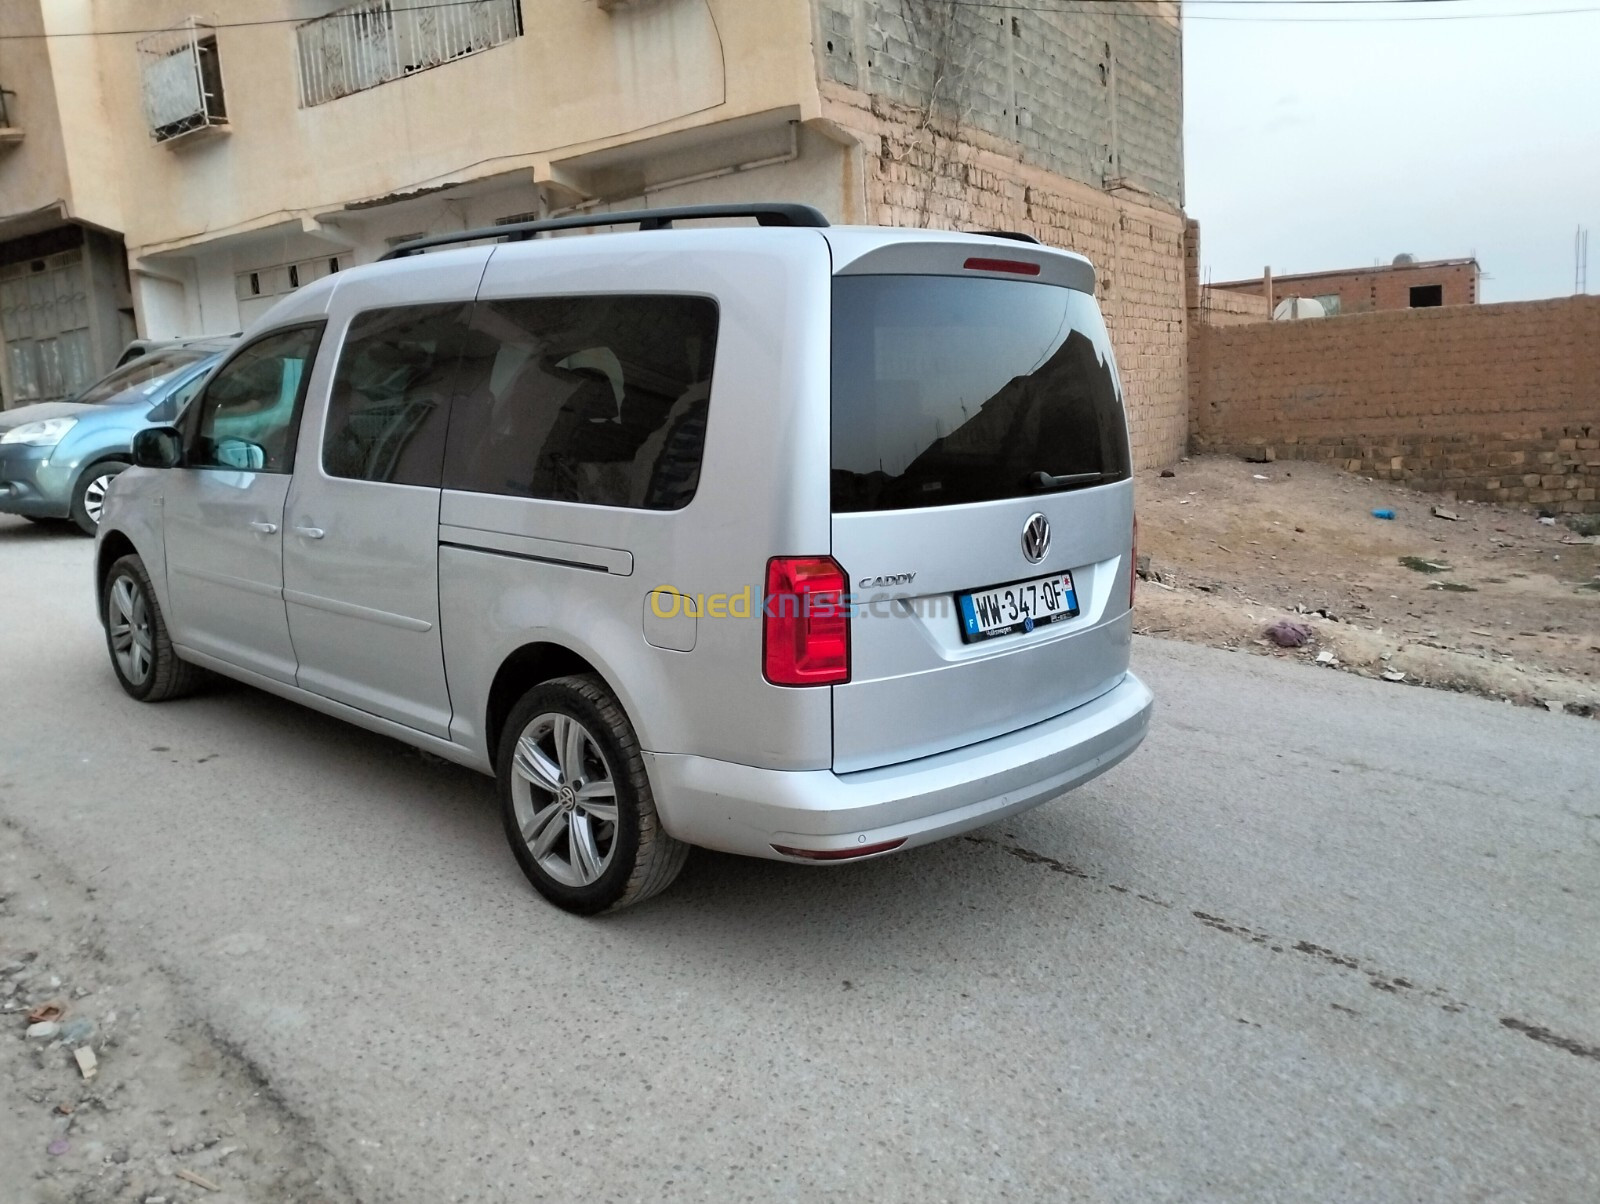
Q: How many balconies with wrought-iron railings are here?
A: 2